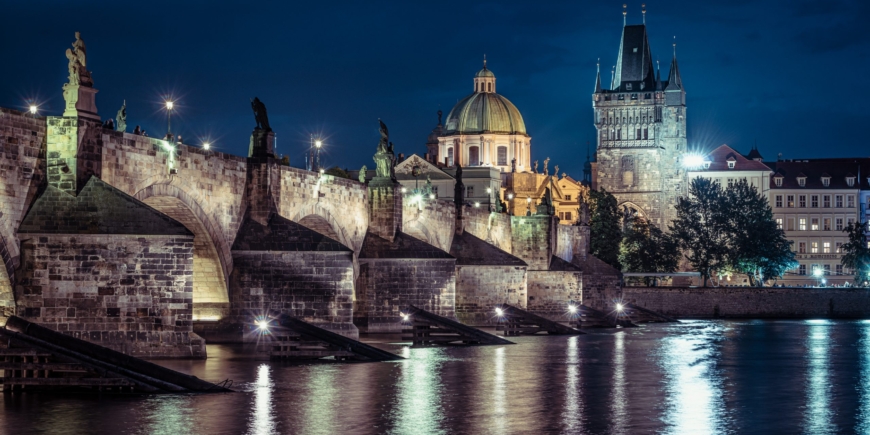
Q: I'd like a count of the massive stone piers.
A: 6